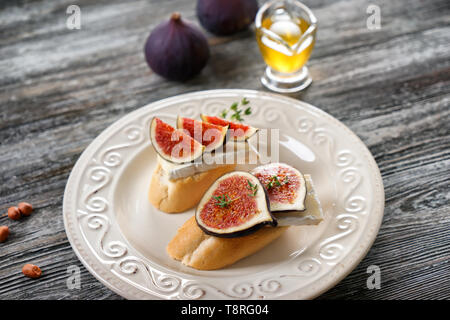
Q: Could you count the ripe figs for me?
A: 2